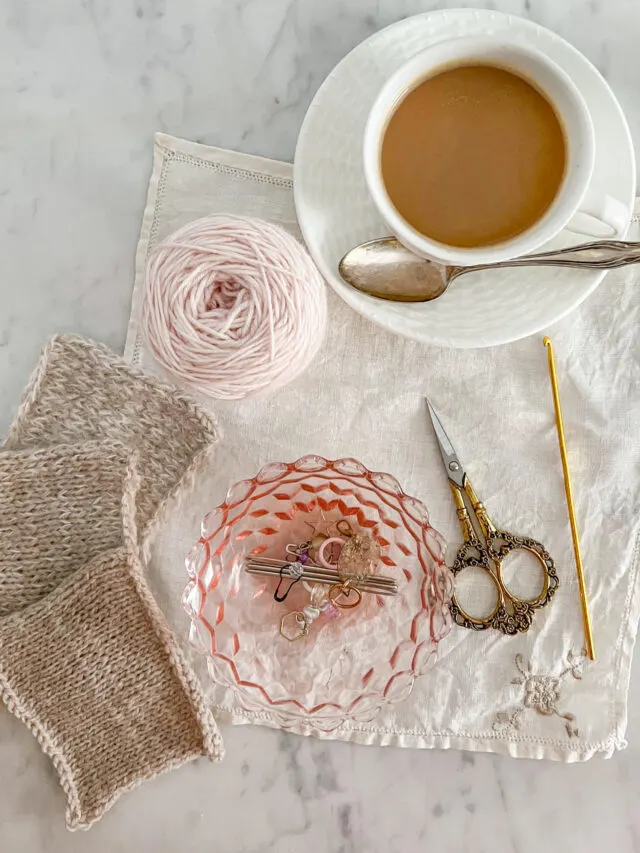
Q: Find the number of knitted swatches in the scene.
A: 3